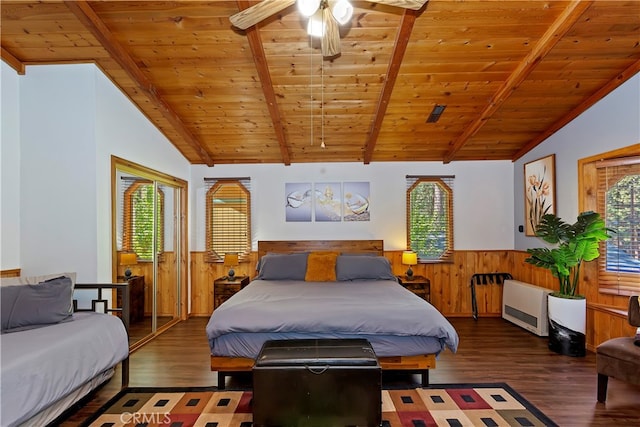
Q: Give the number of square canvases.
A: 3